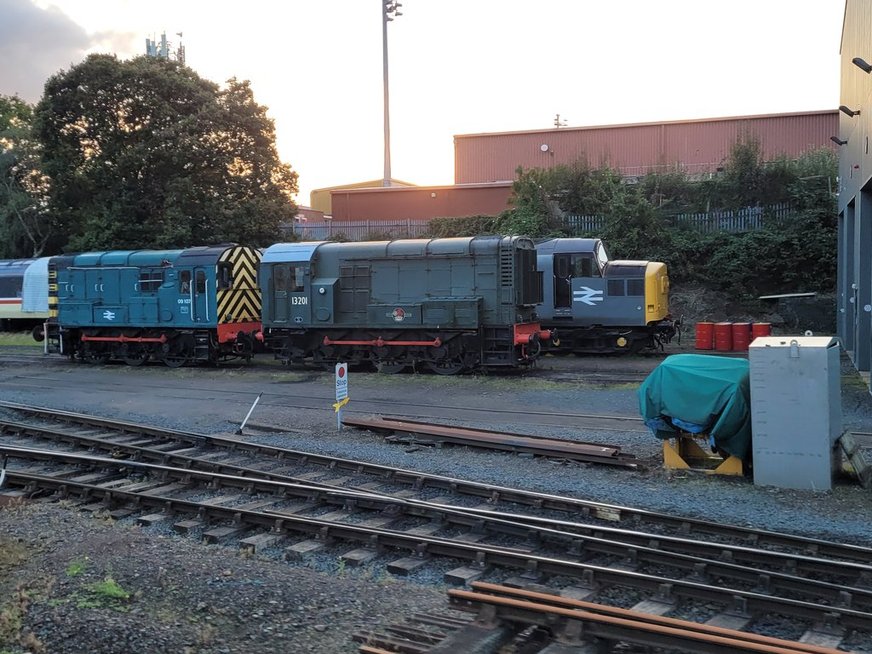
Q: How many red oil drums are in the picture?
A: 4